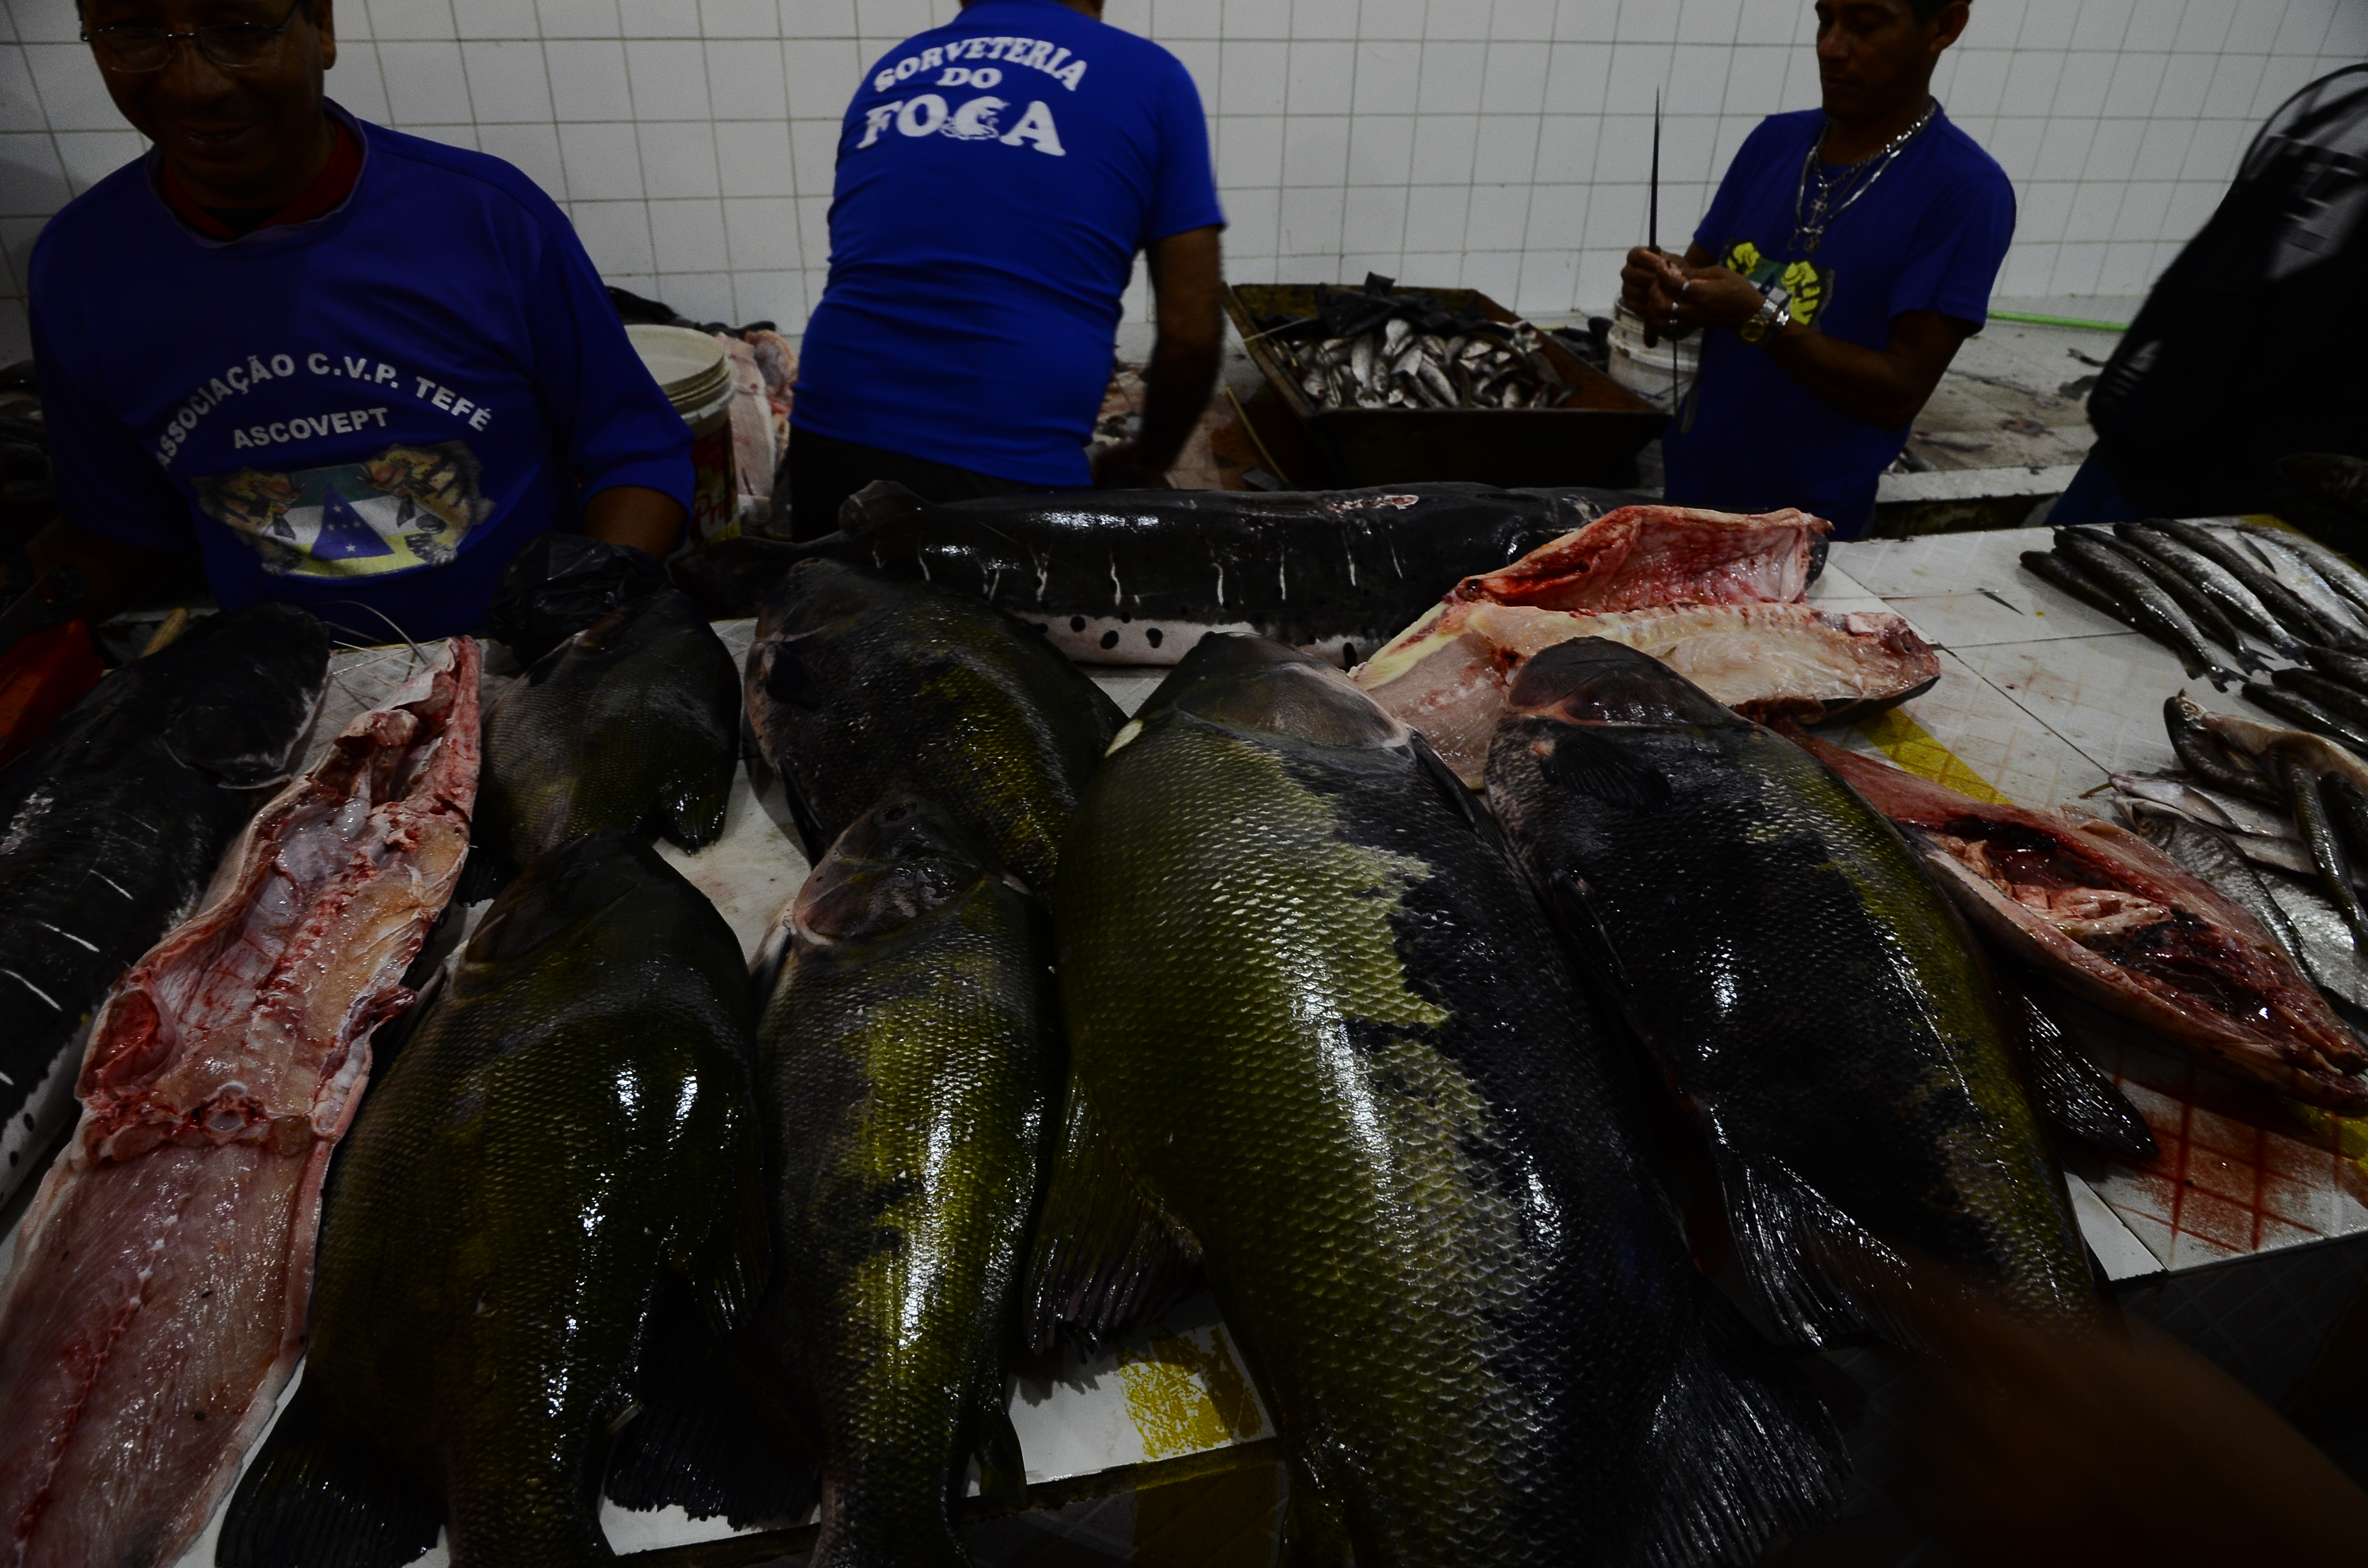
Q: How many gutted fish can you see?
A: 3